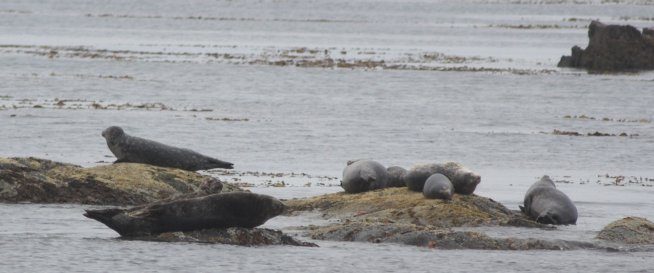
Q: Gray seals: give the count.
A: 7